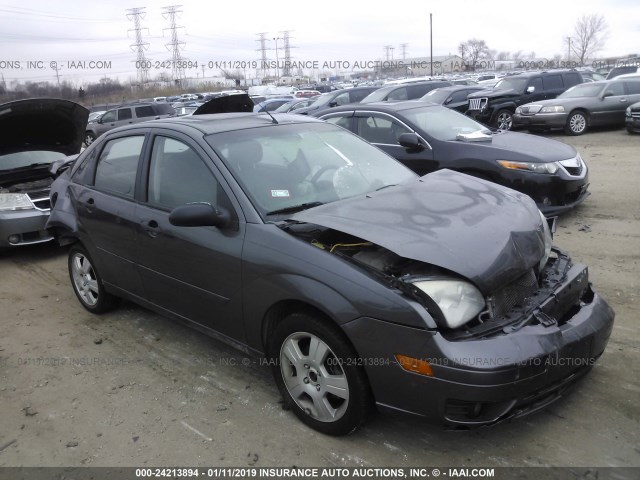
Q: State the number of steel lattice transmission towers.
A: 6